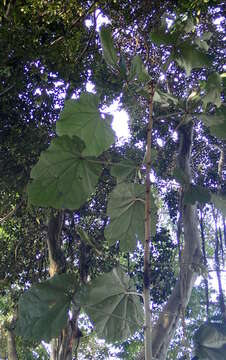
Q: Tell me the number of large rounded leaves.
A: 5